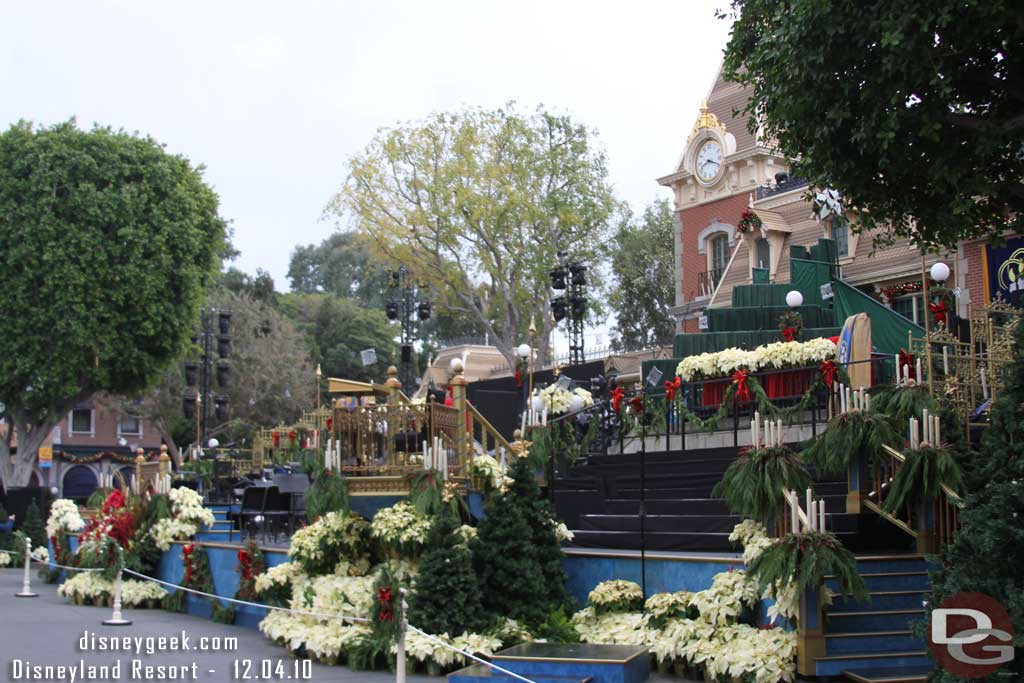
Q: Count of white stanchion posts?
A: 3